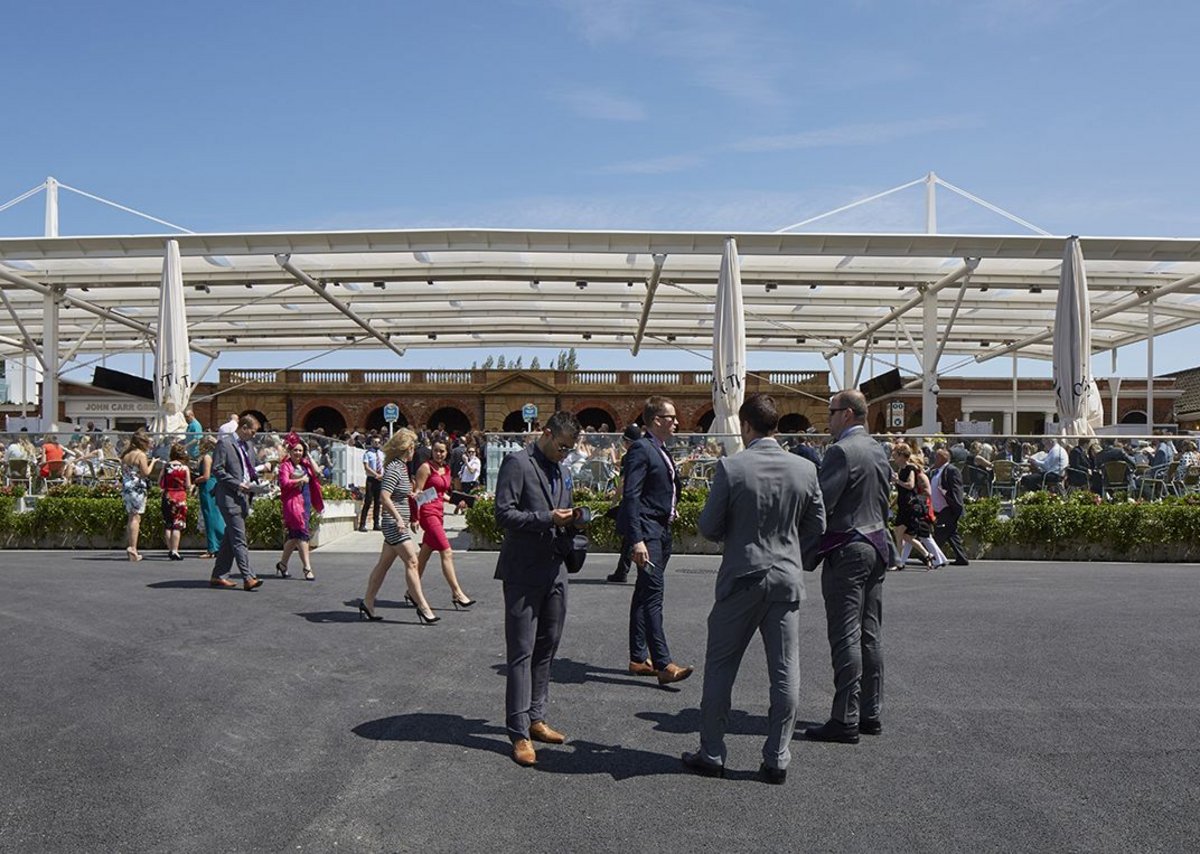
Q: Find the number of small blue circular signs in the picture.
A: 2